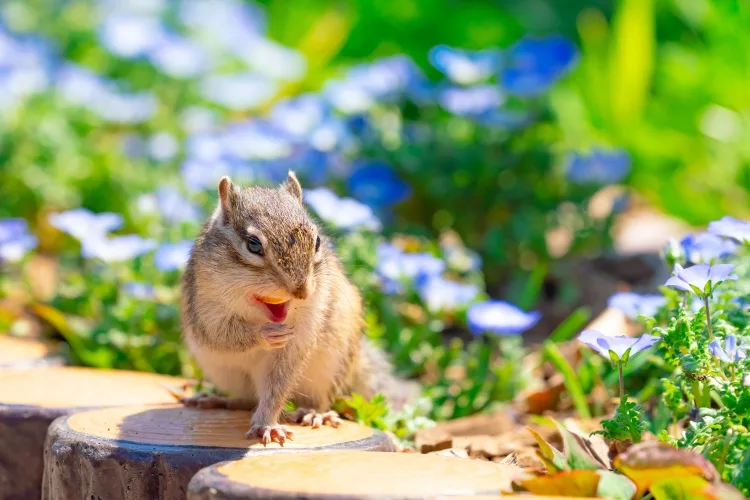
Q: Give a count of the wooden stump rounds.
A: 4